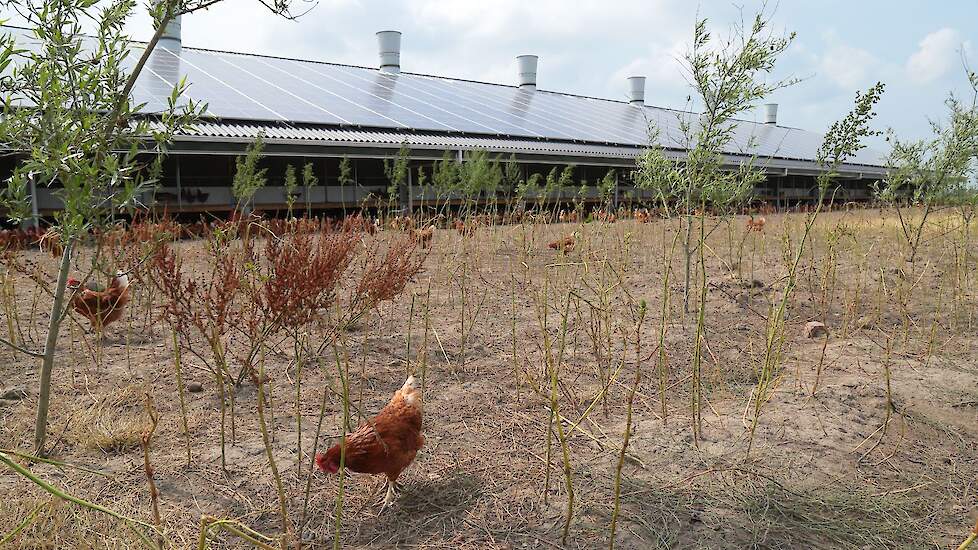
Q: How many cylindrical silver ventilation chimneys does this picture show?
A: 5